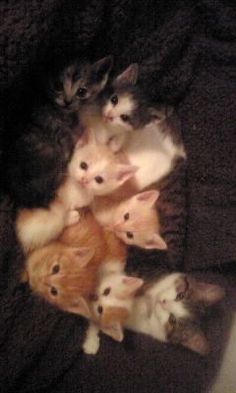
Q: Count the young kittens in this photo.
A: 6